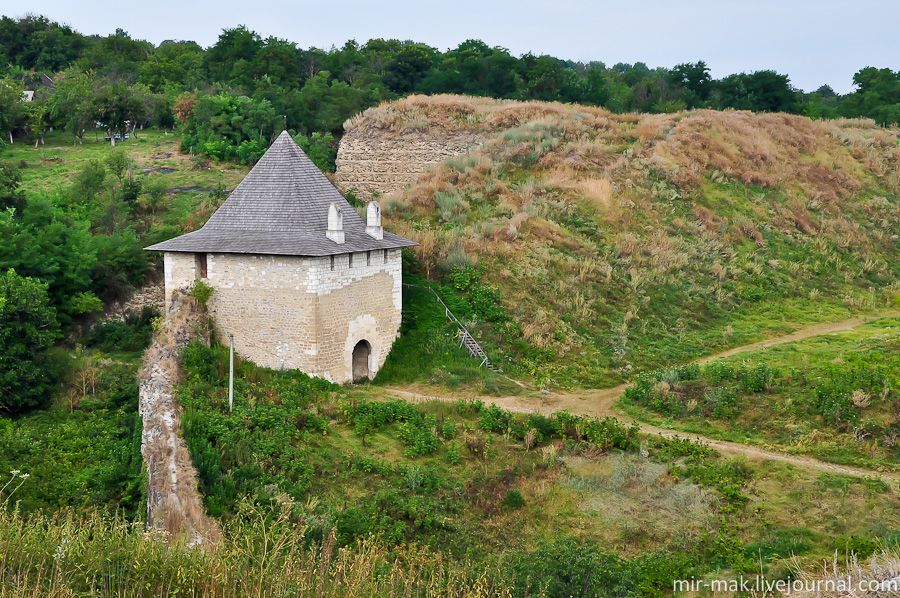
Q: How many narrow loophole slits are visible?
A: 4